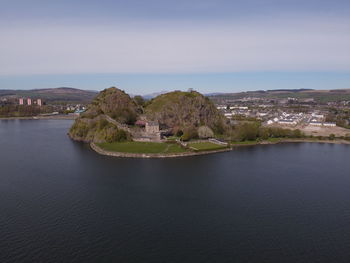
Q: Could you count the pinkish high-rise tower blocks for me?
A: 3